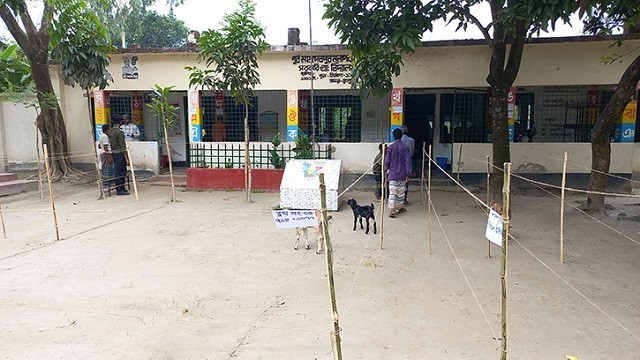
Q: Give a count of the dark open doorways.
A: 1